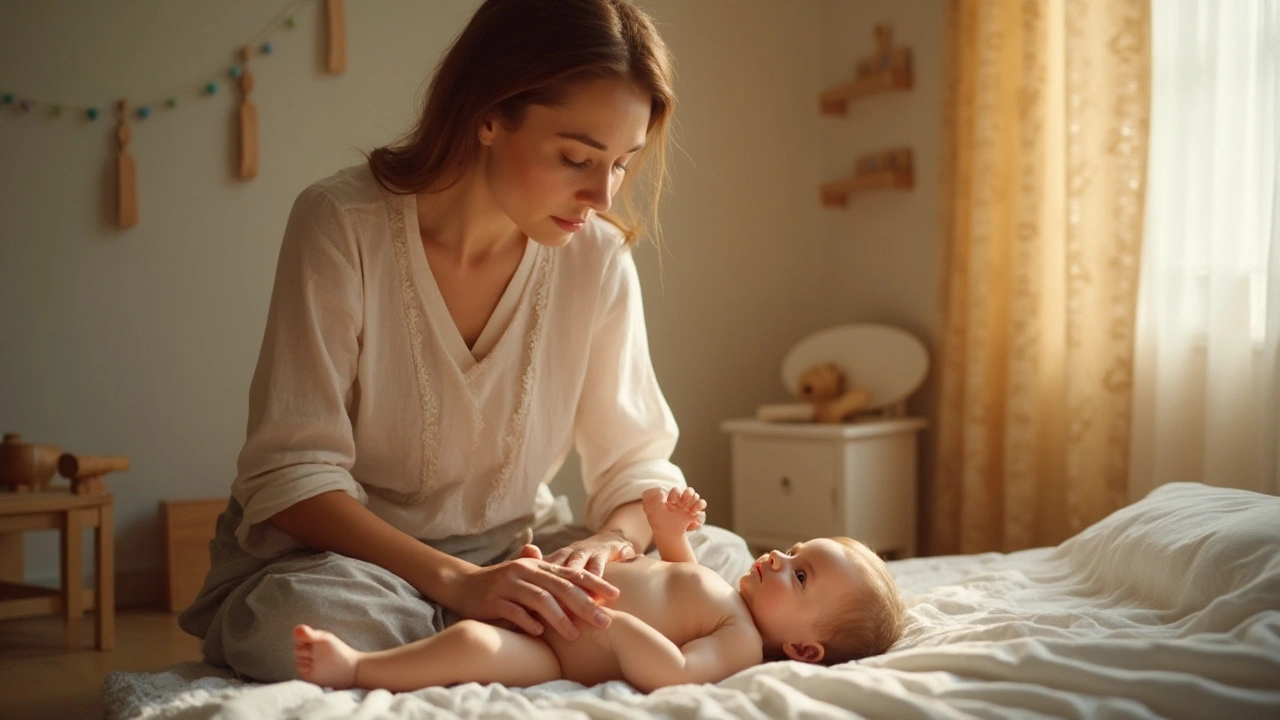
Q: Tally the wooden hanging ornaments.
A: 3